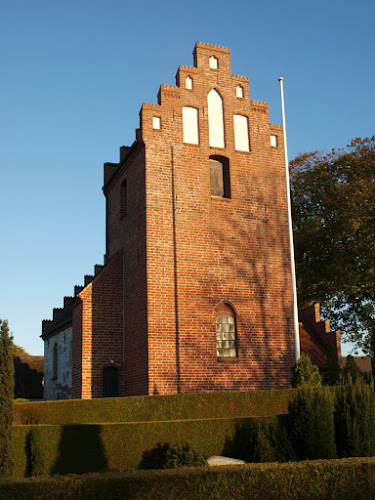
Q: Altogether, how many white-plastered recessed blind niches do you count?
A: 8